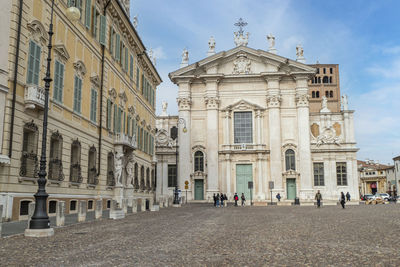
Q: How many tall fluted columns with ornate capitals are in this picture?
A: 4